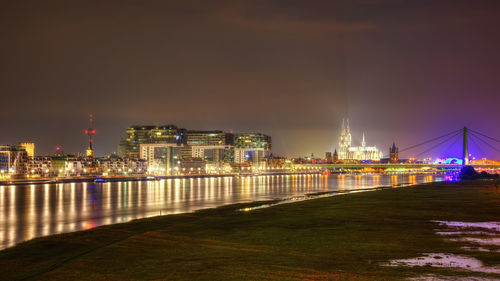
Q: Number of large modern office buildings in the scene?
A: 3